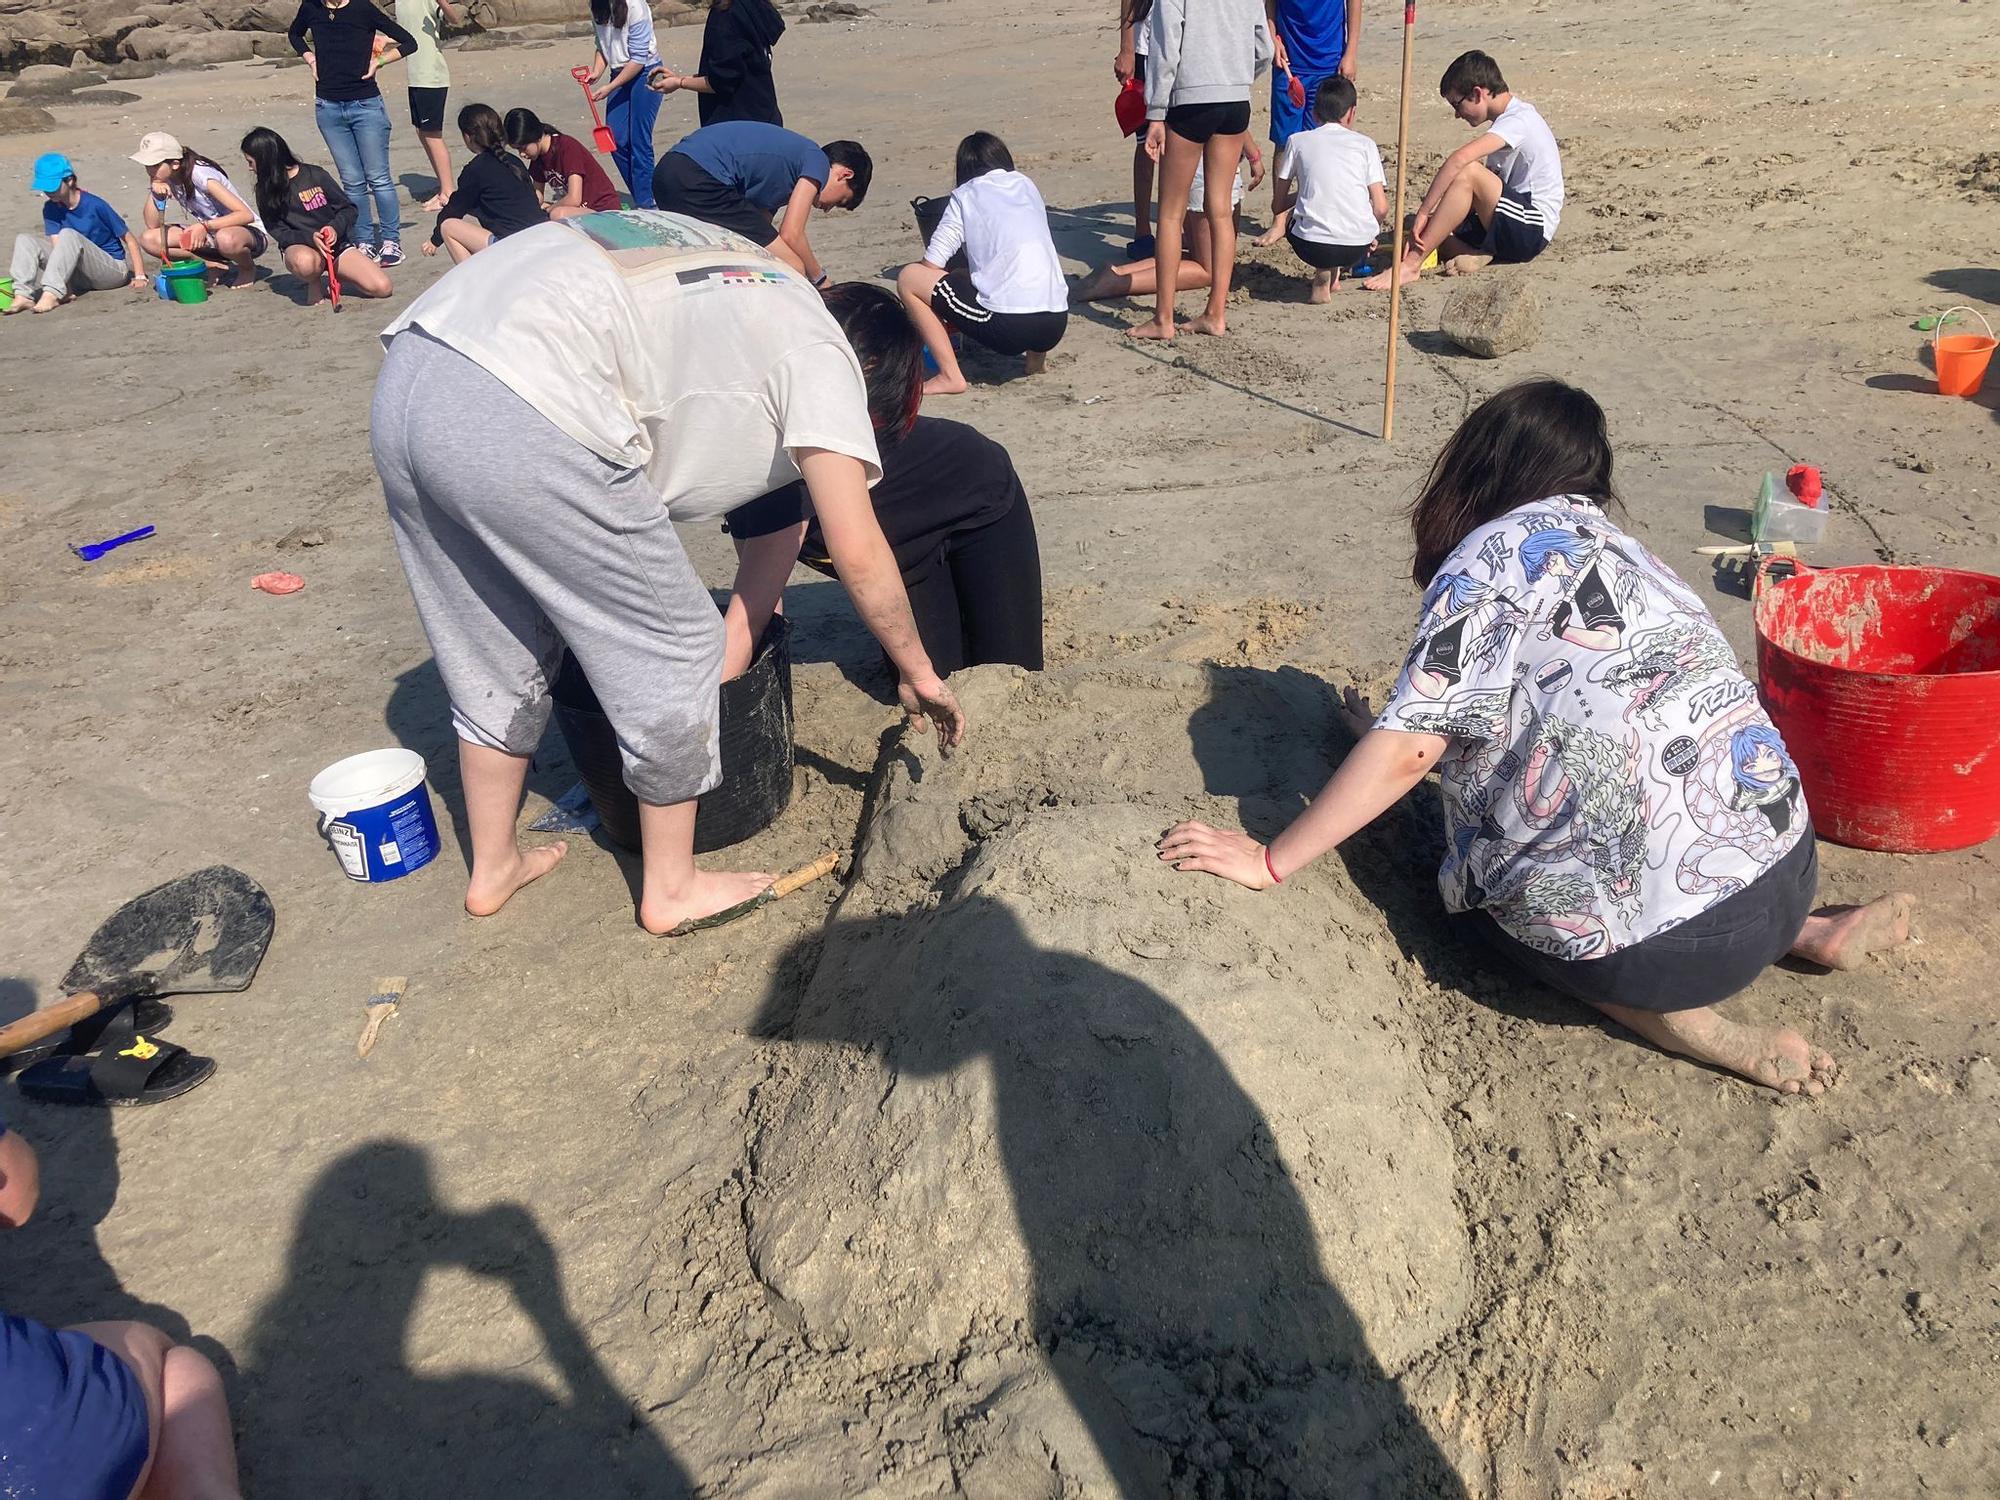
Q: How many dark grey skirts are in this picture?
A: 1